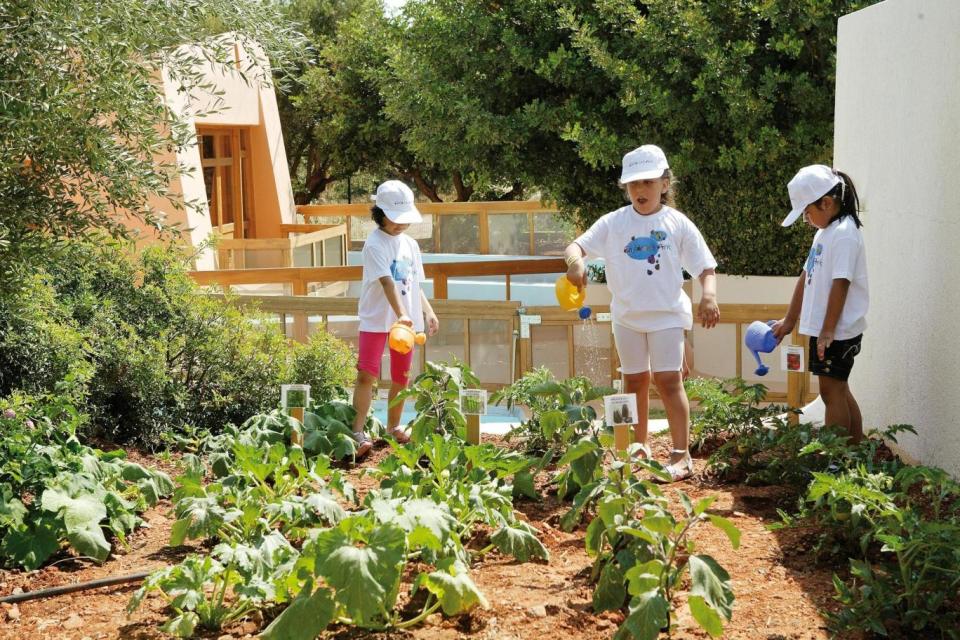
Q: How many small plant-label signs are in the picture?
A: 4